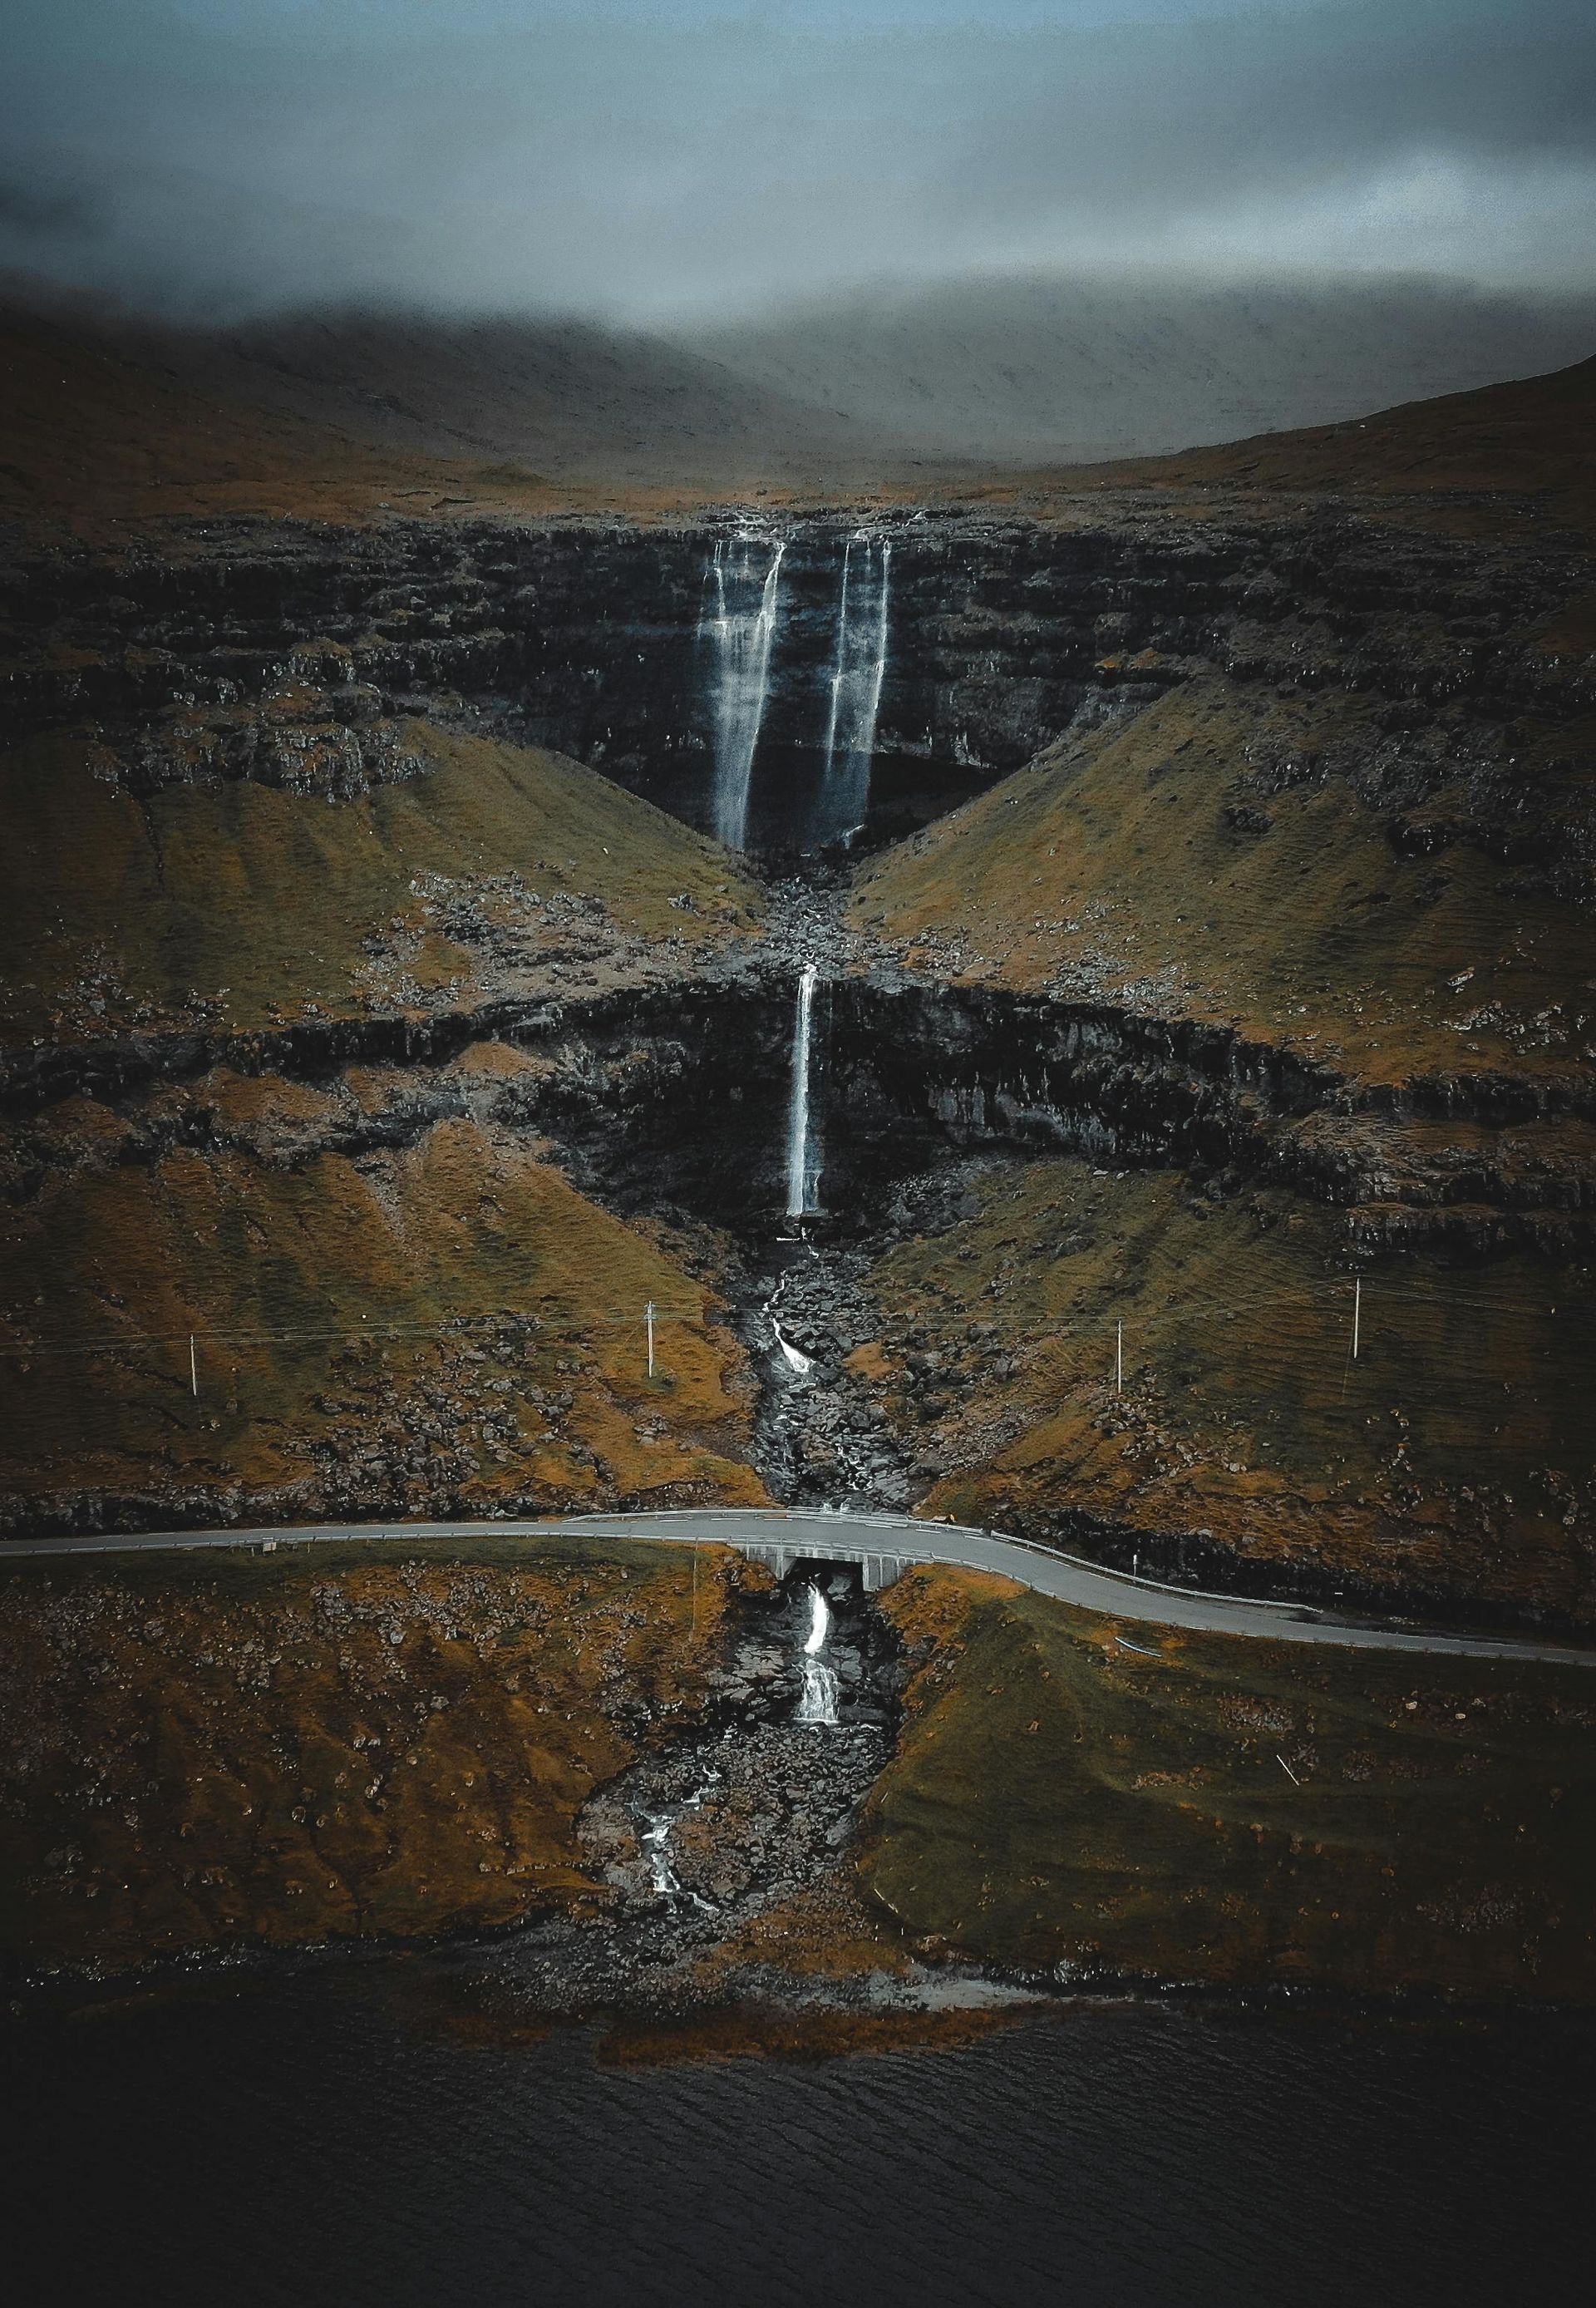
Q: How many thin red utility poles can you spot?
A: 0